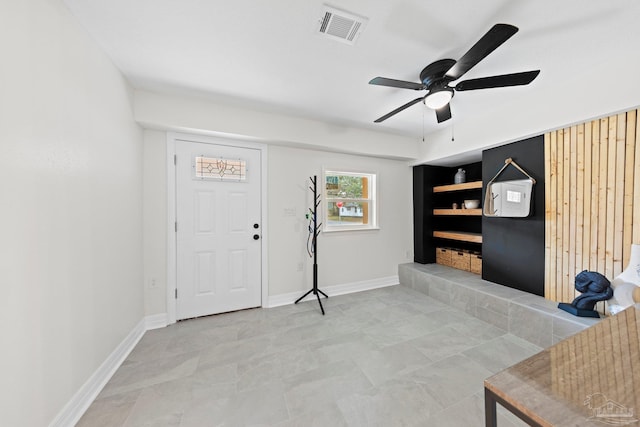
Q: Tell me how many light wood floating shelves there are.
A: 3